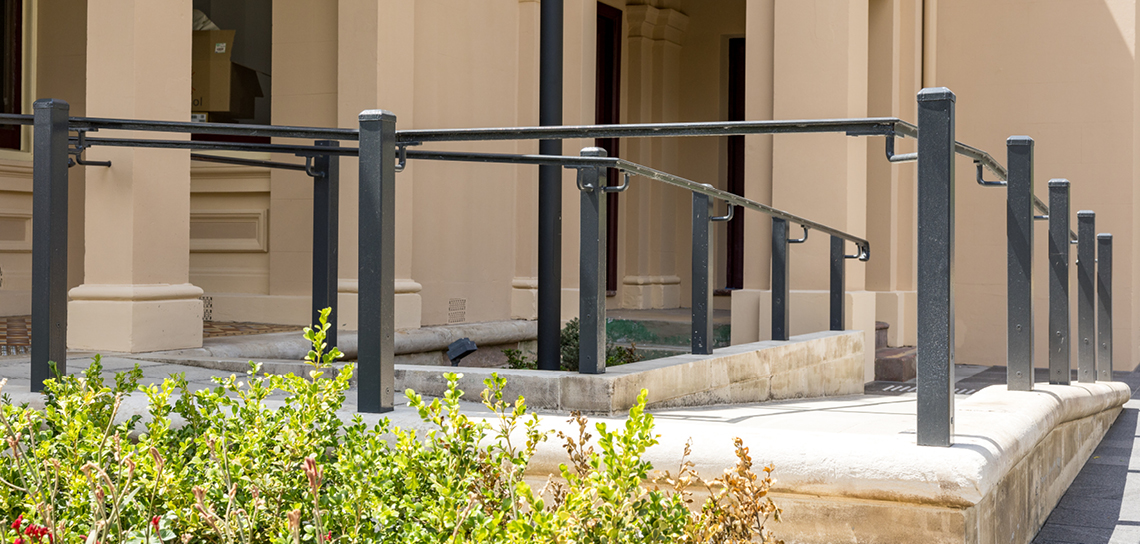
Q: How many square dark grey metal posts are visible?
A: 12